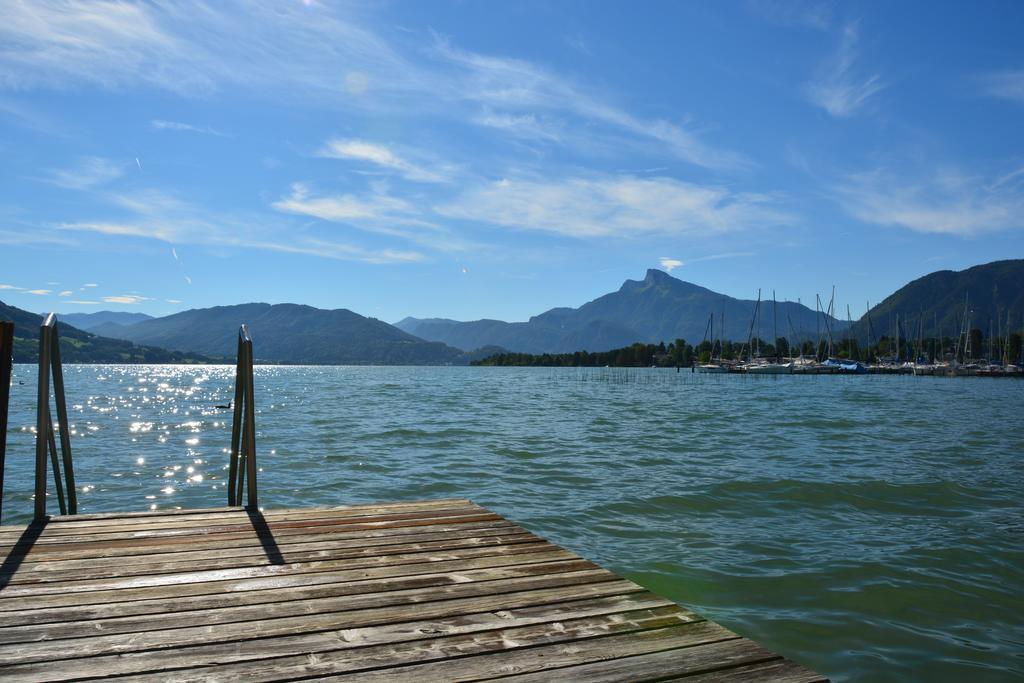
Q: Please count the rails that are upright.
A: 2